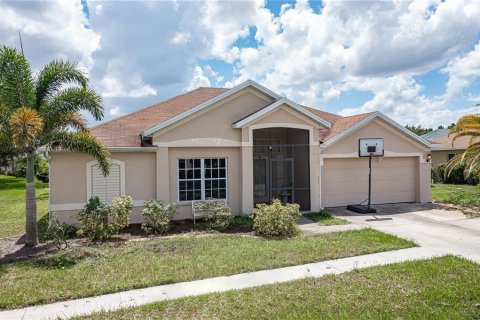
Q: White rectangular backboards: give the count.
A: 1